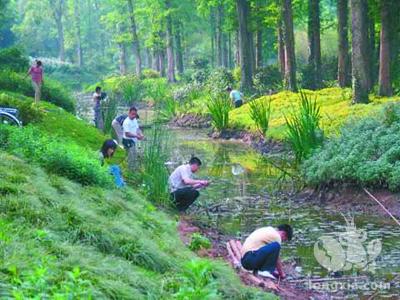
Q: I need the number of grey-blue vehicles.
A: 1